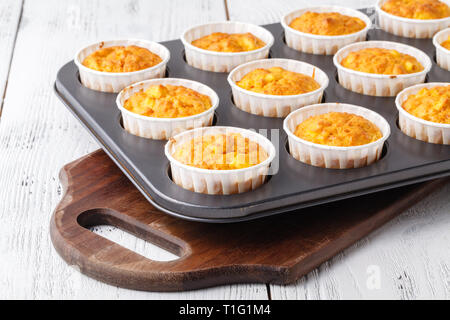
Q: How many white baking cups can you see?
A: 11